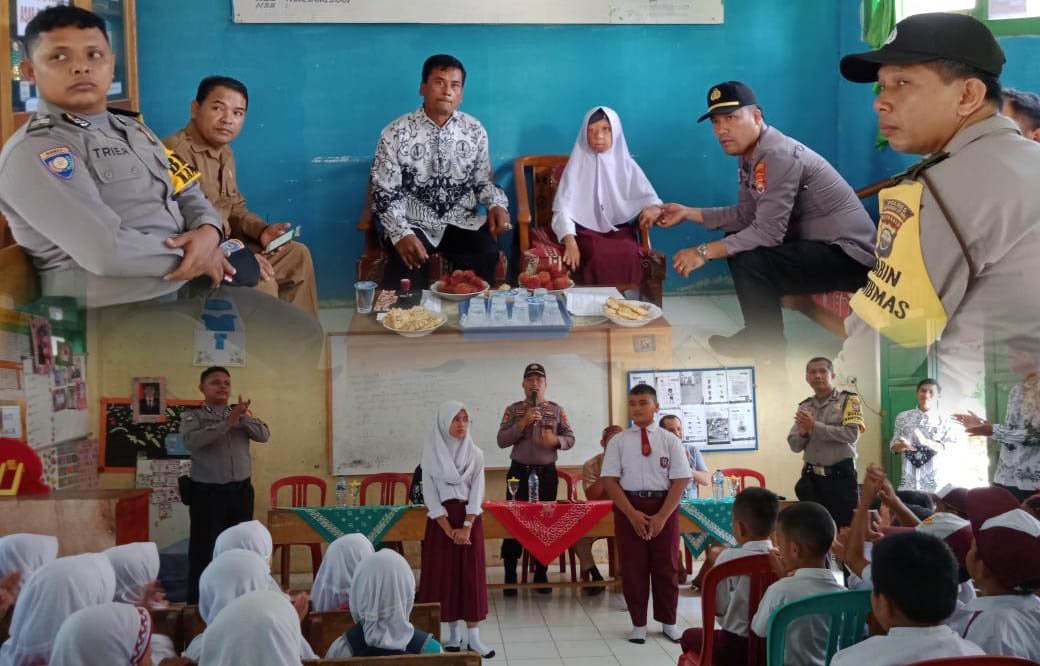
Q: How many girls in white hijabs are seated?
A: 10